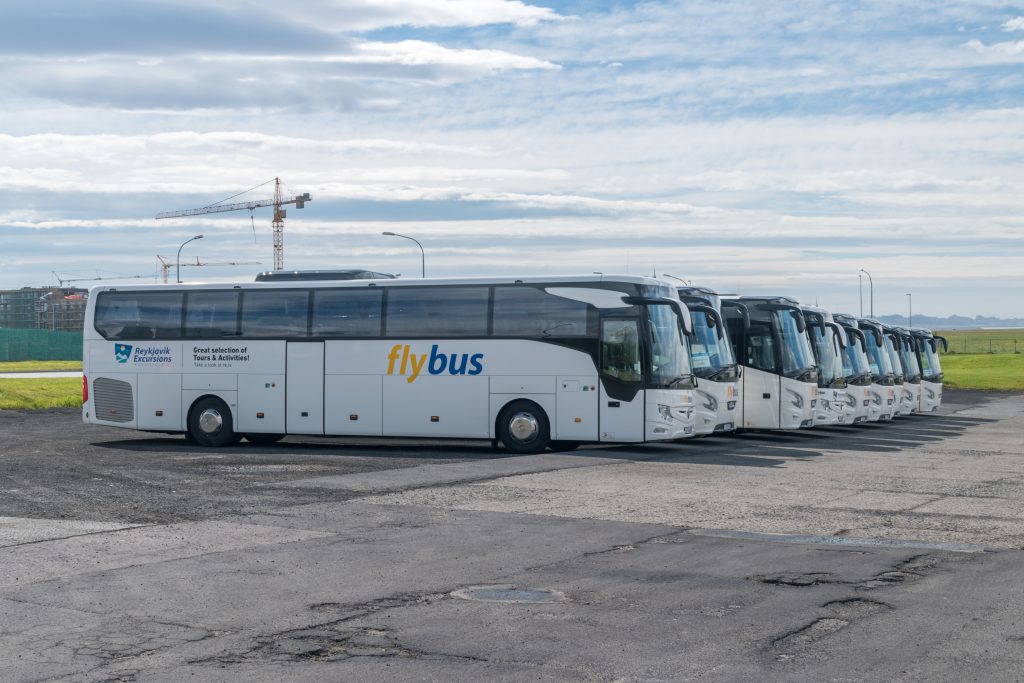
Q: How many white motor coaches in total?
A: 9